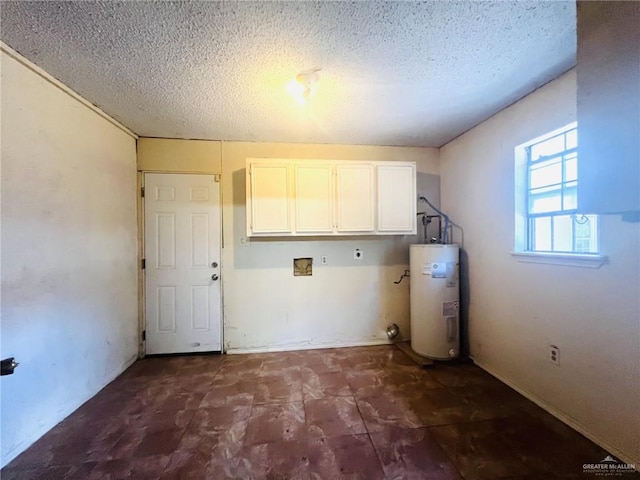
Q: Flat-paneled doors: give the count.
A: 4